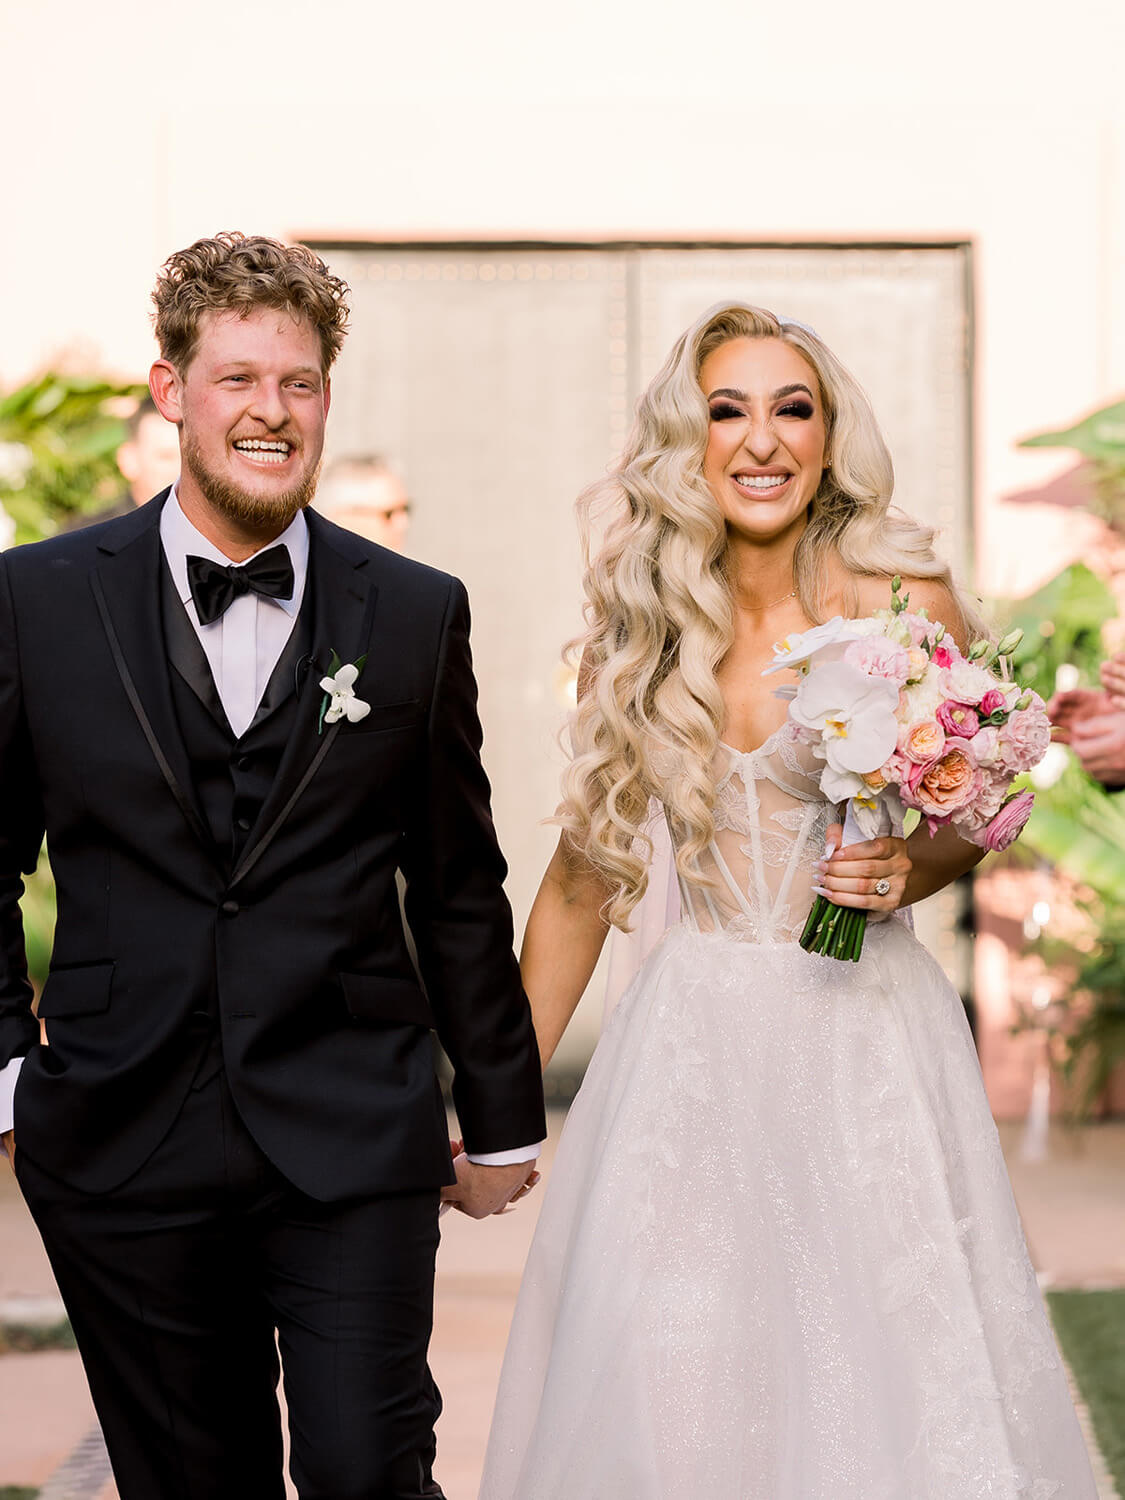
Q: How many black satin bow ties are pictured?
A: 1